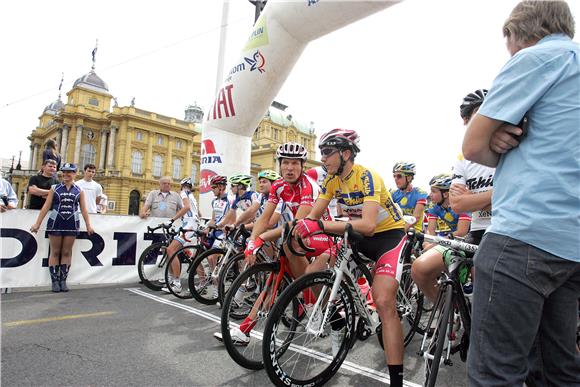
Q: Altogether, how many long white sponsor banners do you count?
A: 1